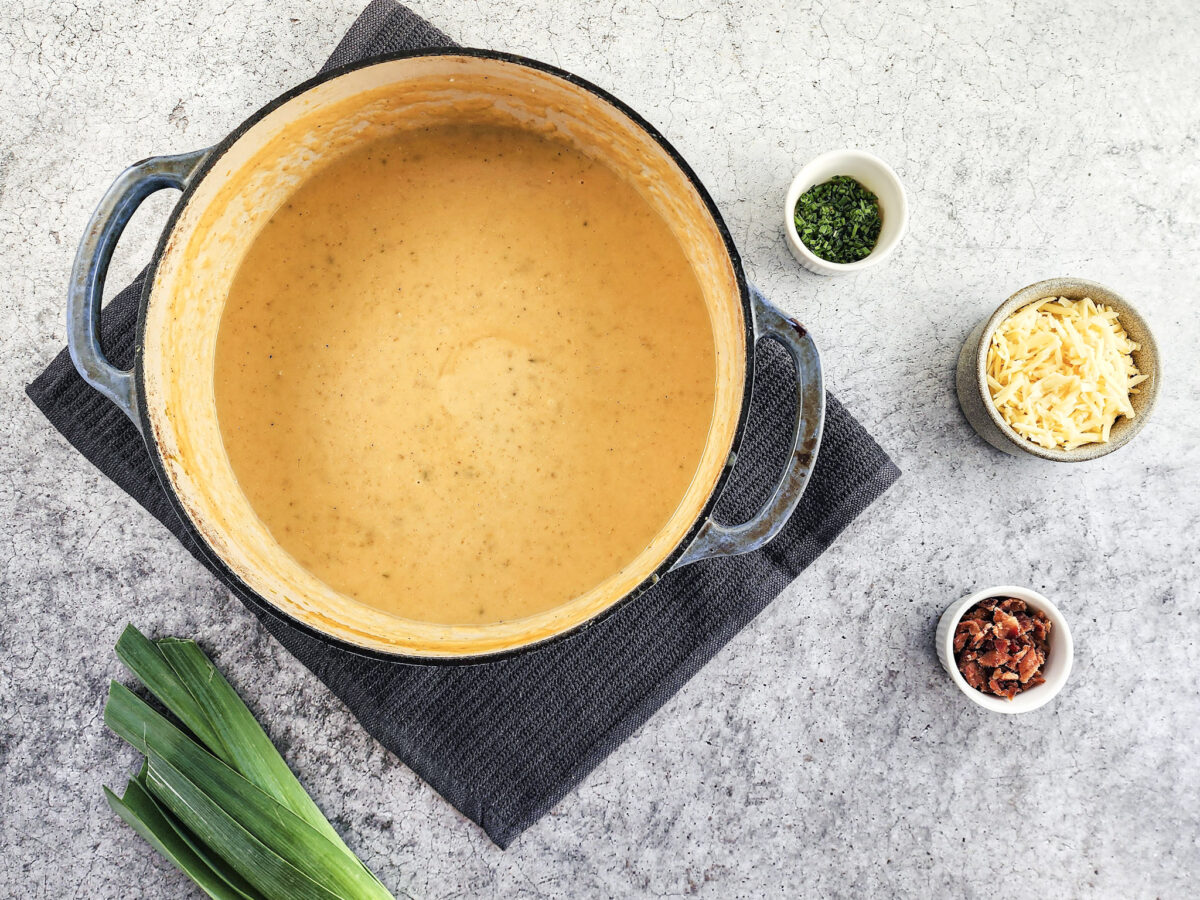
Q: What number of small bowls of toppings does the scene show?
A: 3